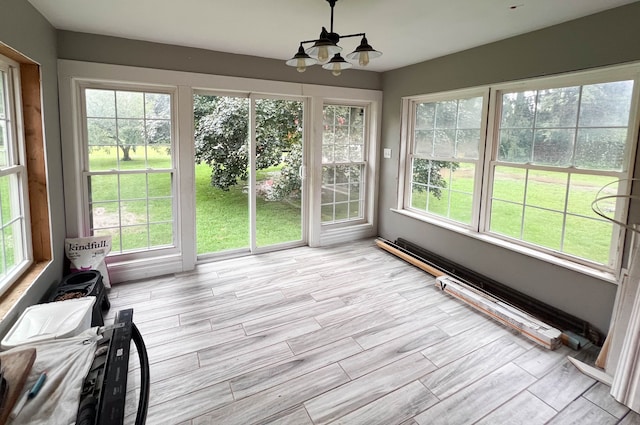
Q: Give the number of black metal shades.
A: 4